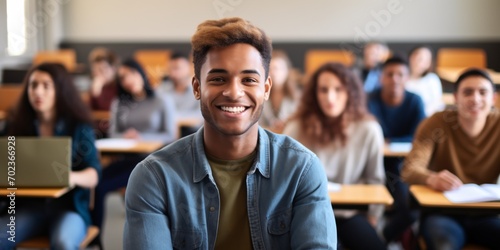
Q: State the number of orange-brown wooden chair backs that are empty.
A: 4